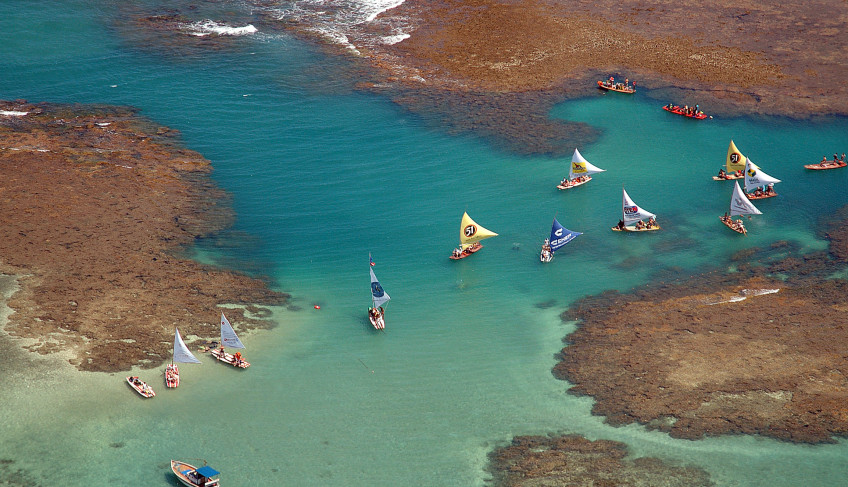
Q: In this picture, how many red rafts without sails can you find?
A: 3